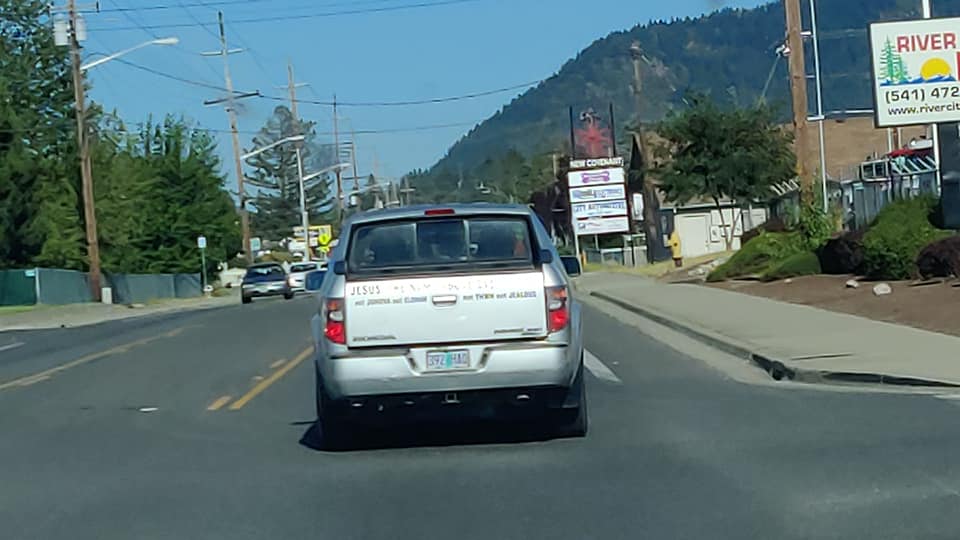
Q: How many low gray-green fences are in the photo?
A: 1